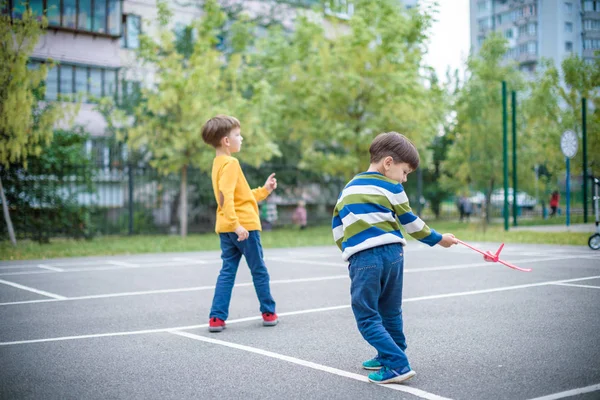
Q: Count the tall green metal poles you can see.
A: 3